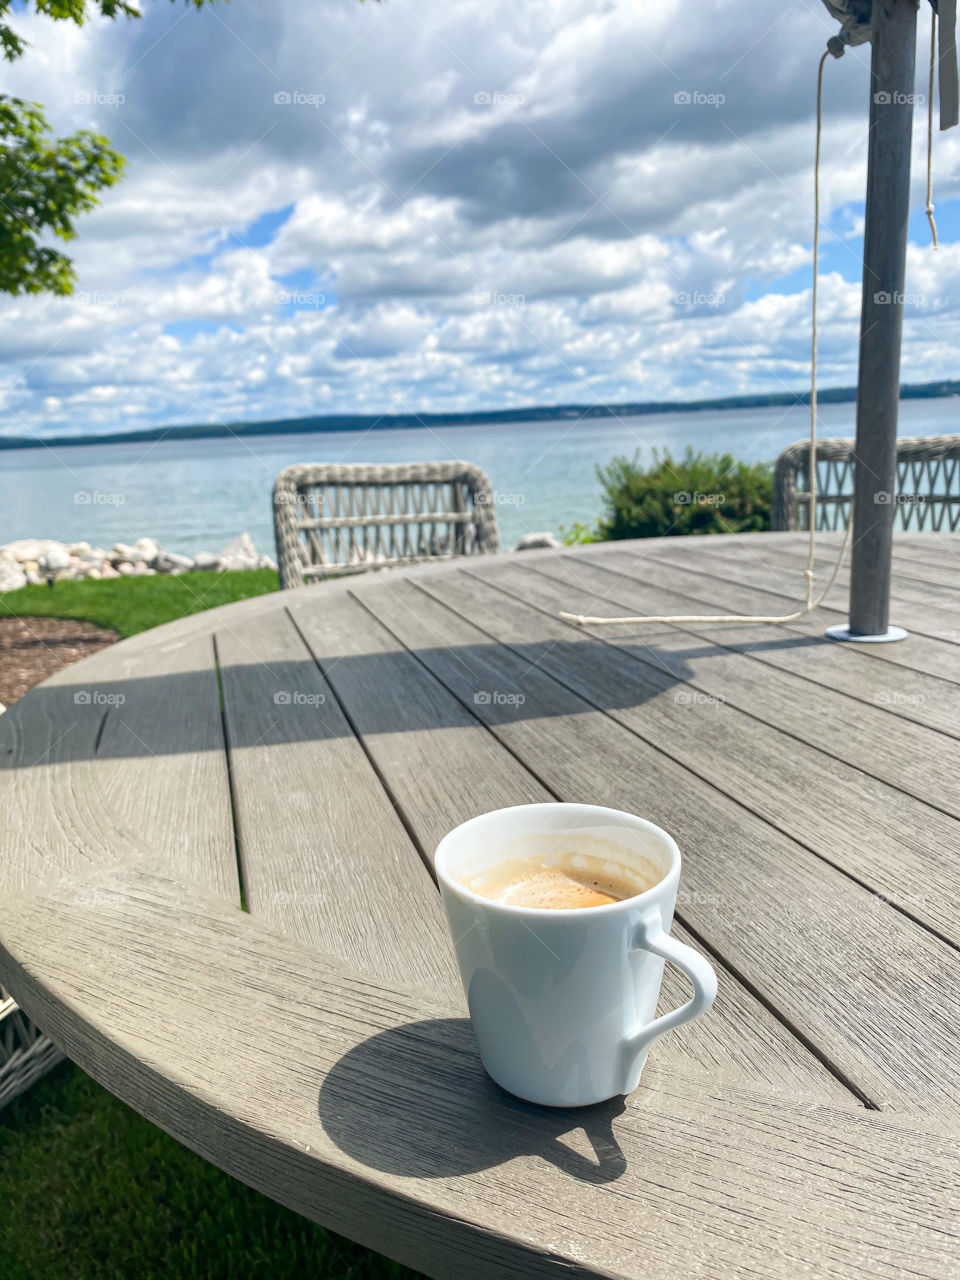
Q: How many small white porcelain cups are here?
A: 1